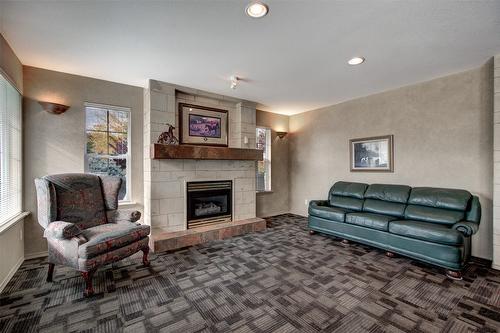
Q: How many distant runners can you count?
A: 0